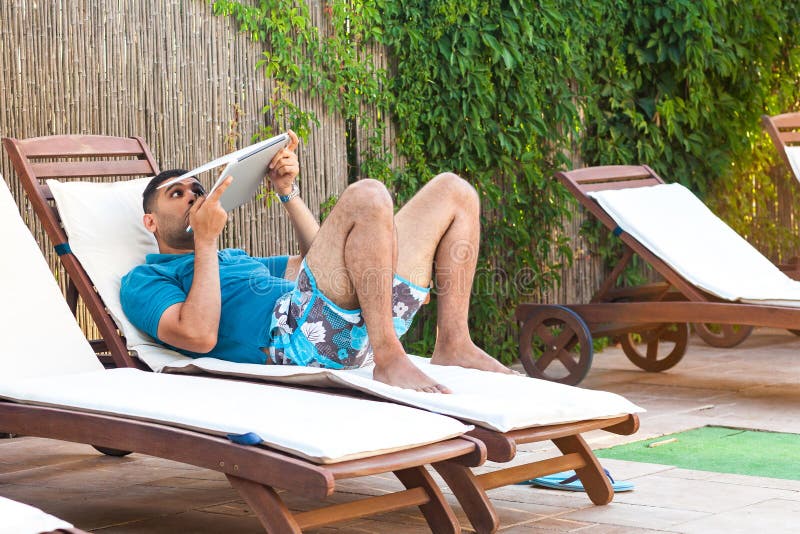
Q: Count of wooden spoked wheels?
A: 3